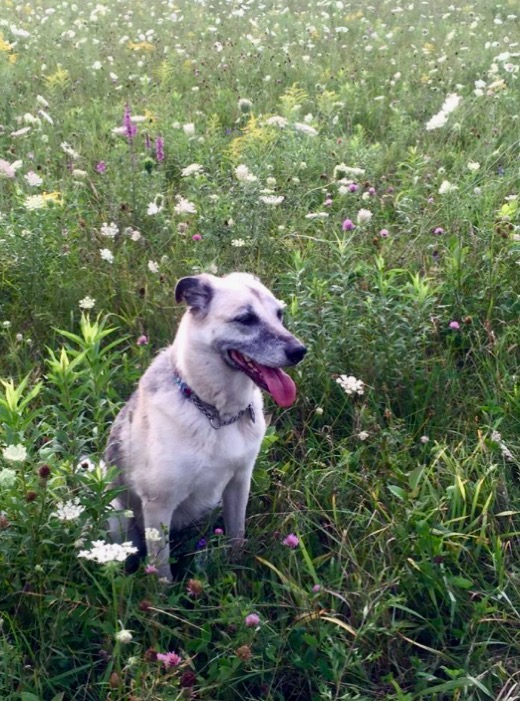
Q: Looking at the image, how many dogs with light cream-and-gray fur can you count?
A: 1